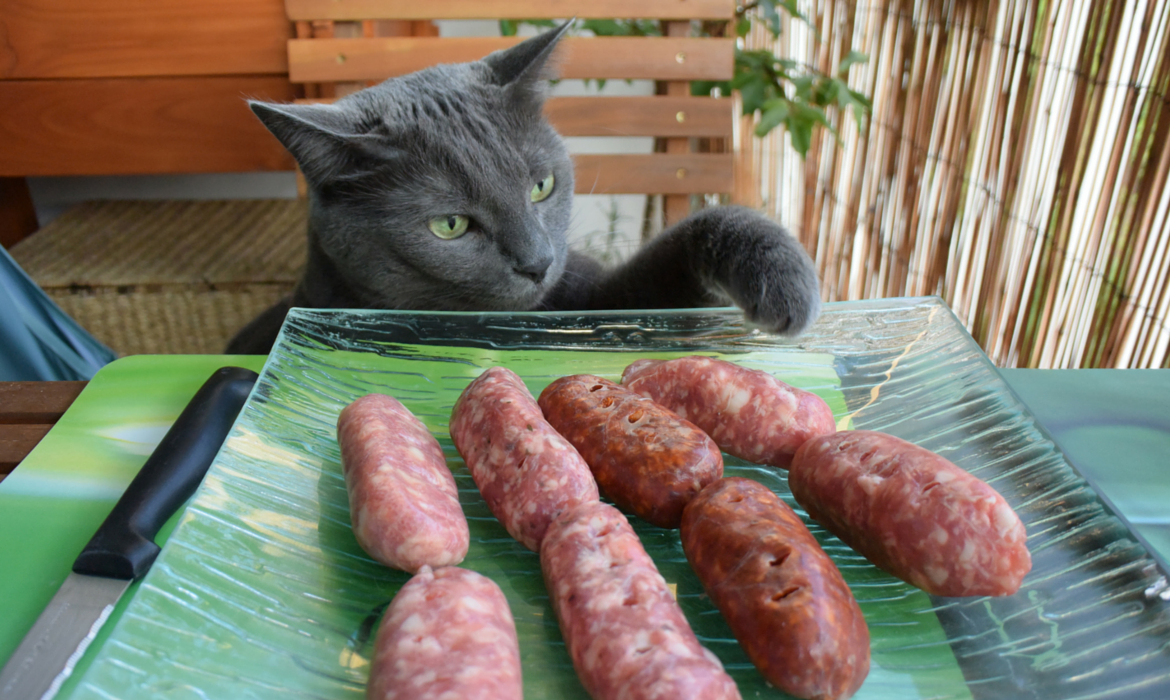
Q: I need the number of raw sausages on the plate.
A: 8